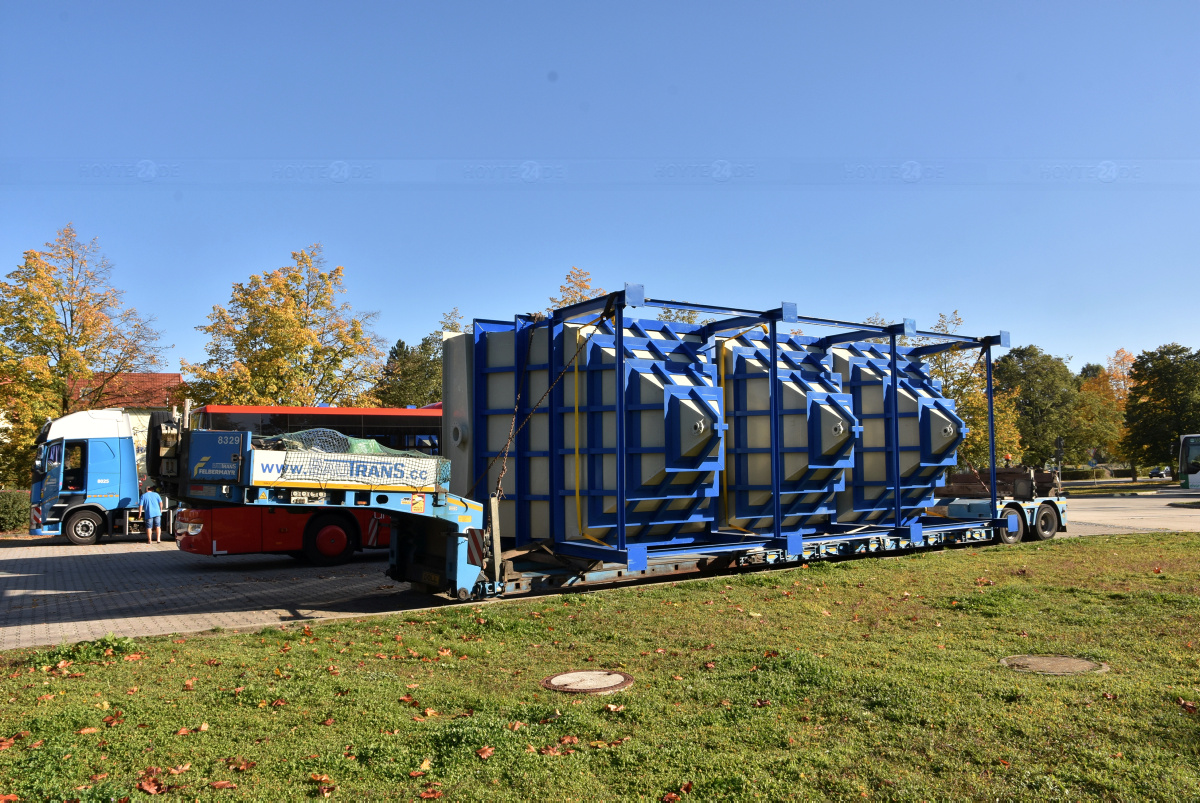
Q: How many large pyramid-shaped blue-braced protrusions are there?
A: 3